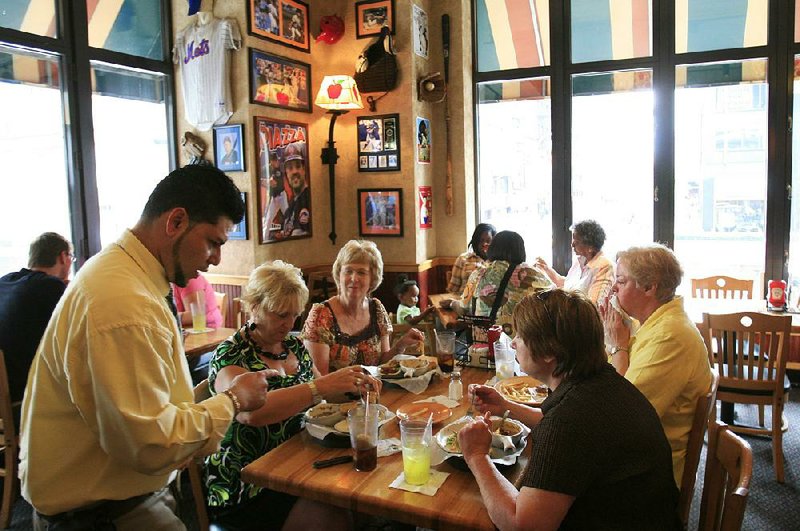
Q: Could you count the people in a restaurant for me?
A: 11